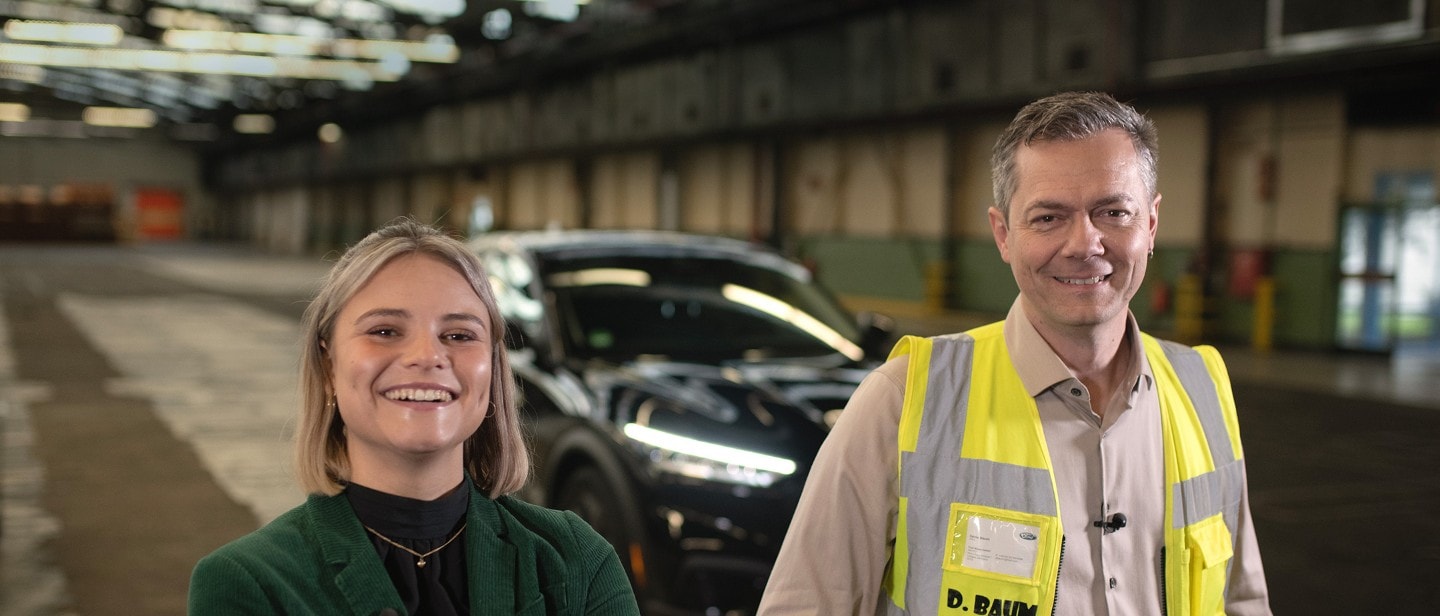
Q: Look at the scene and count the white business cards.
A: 1